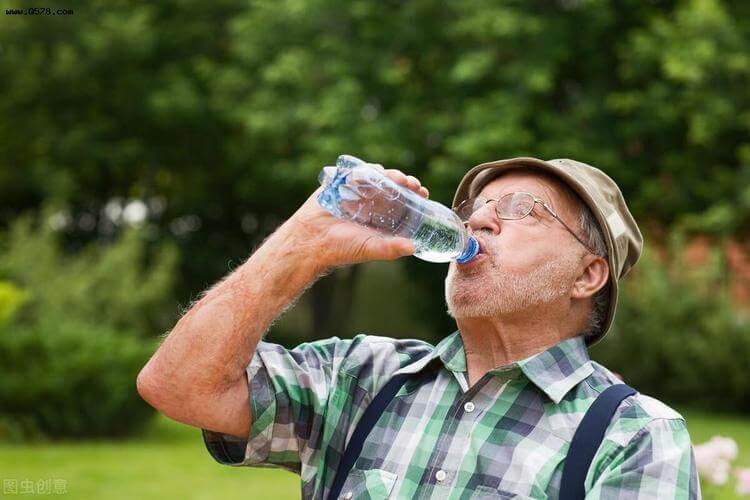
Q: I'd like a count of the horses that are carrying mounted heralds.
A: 0